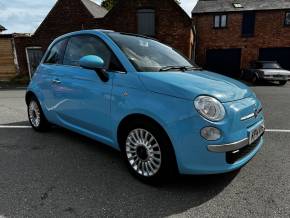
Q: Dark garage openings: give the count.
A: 2